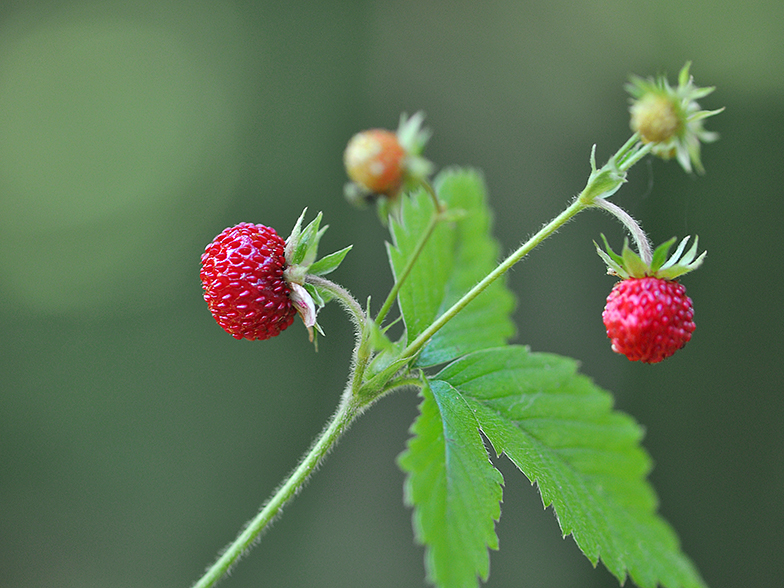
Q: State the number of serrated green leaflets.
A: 3